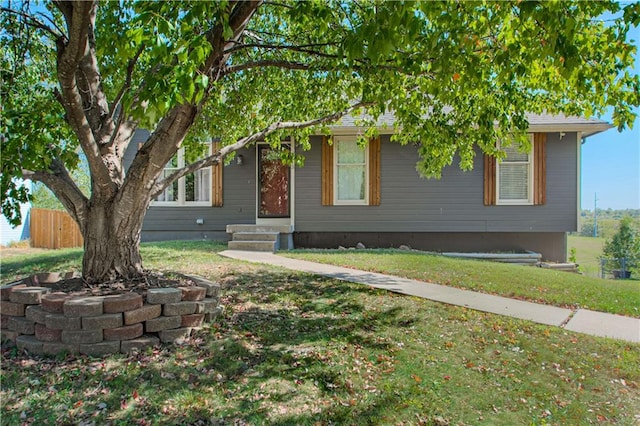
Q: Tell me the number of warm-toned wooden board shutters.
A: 5